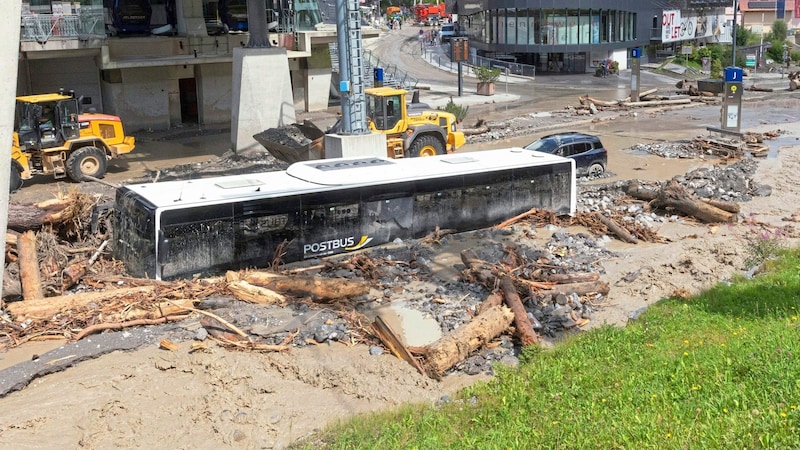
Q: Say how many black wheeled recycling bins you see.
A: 0